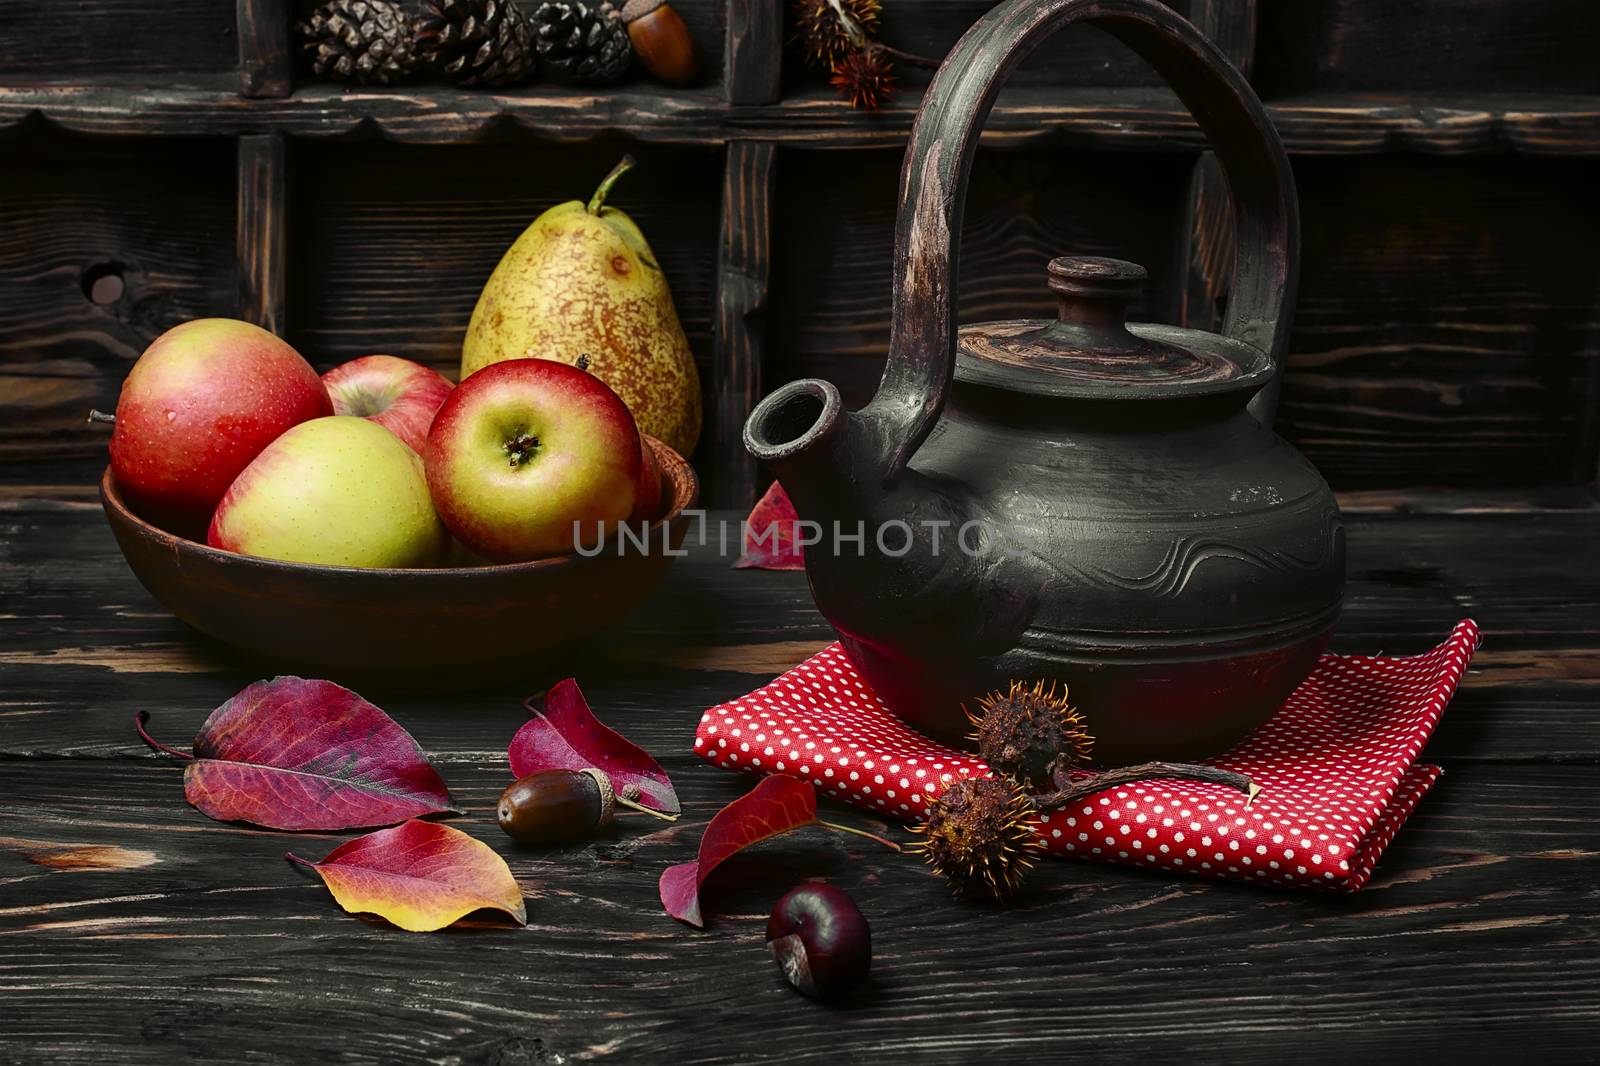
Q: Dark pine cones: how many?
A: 3